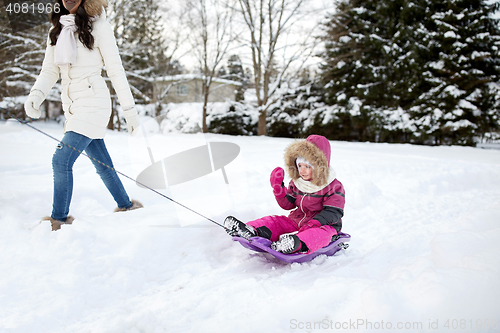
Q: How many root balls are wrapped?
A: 0